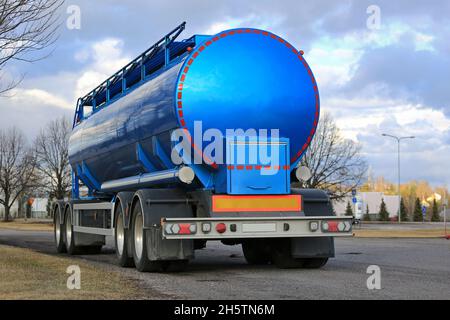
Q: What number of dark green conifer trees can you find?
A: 6